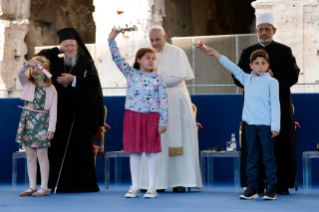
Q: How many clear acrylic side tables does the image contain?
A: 4